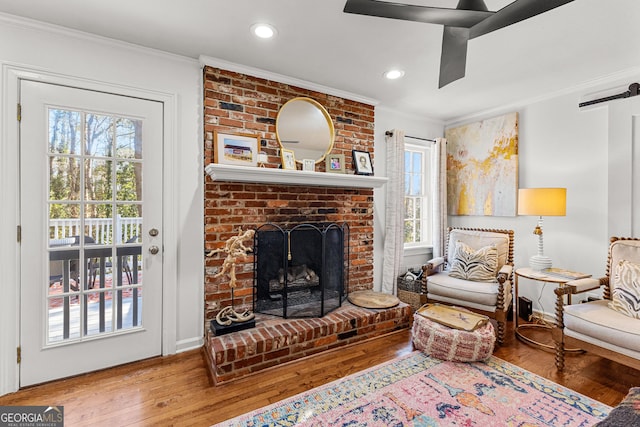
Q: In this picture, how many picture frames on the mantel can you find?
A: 5